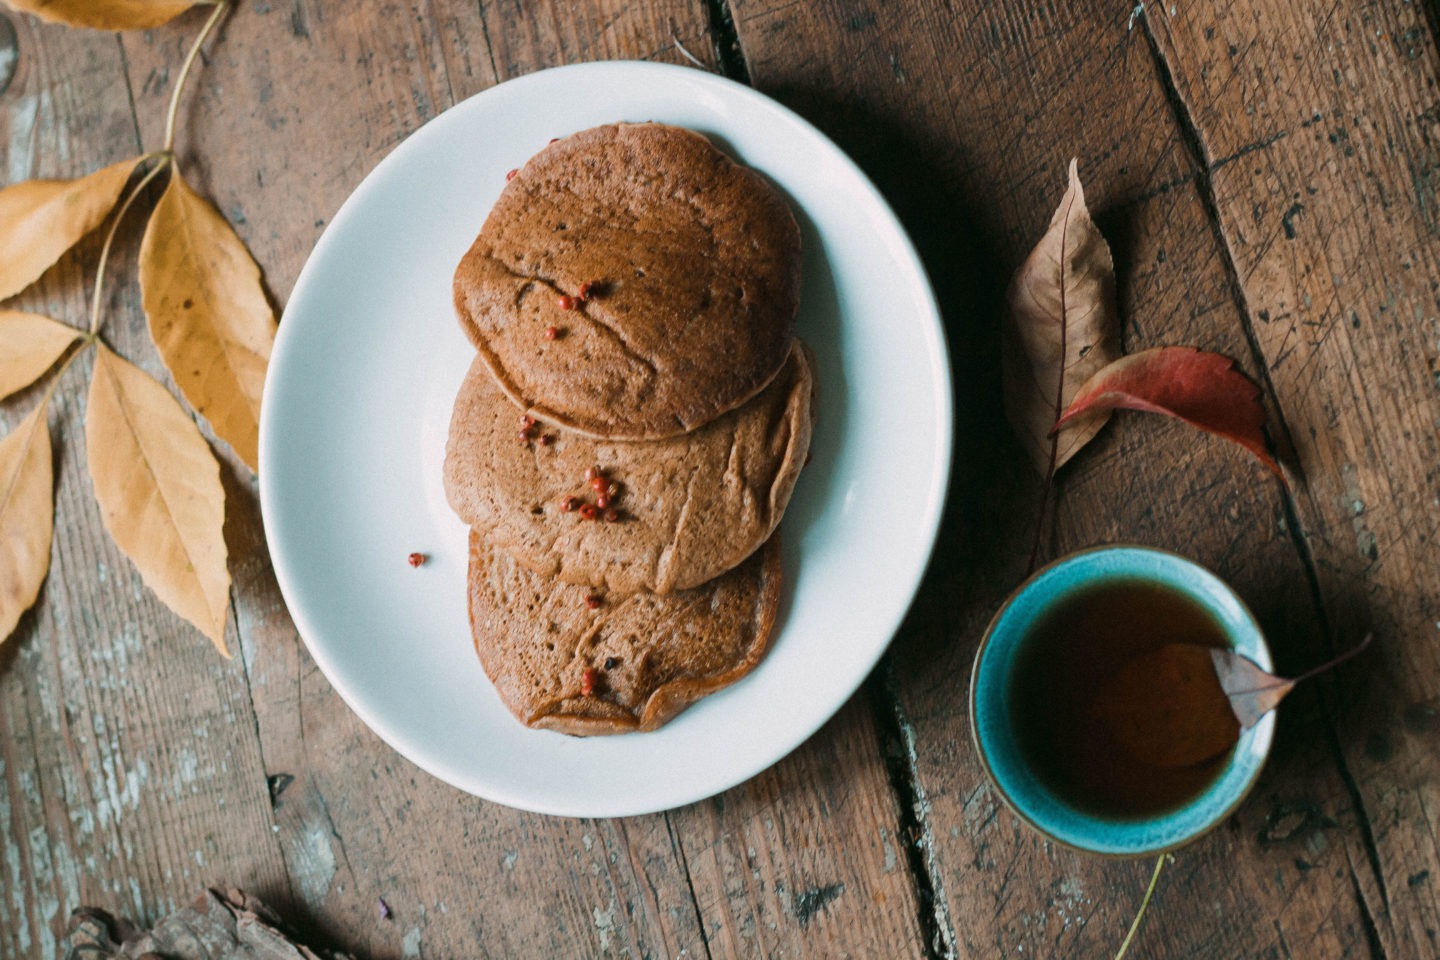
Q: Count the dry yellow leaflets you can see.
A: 6